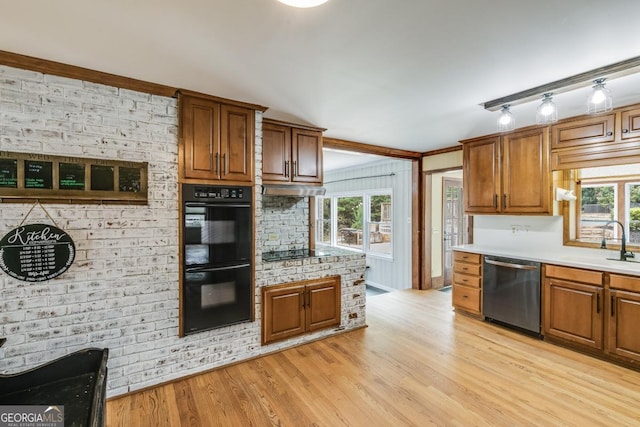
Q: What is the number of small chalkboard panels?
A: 5